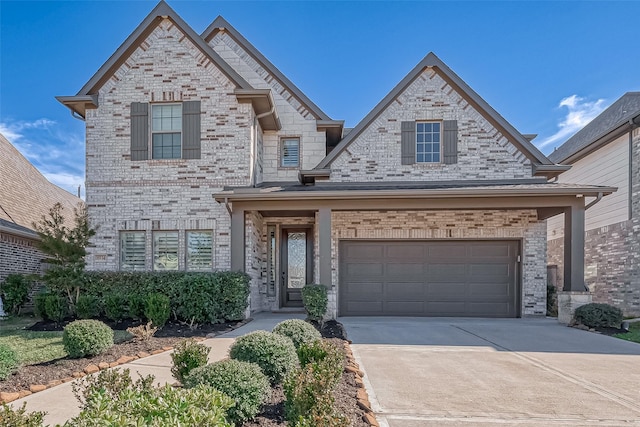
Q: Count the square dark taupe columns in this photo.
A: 3